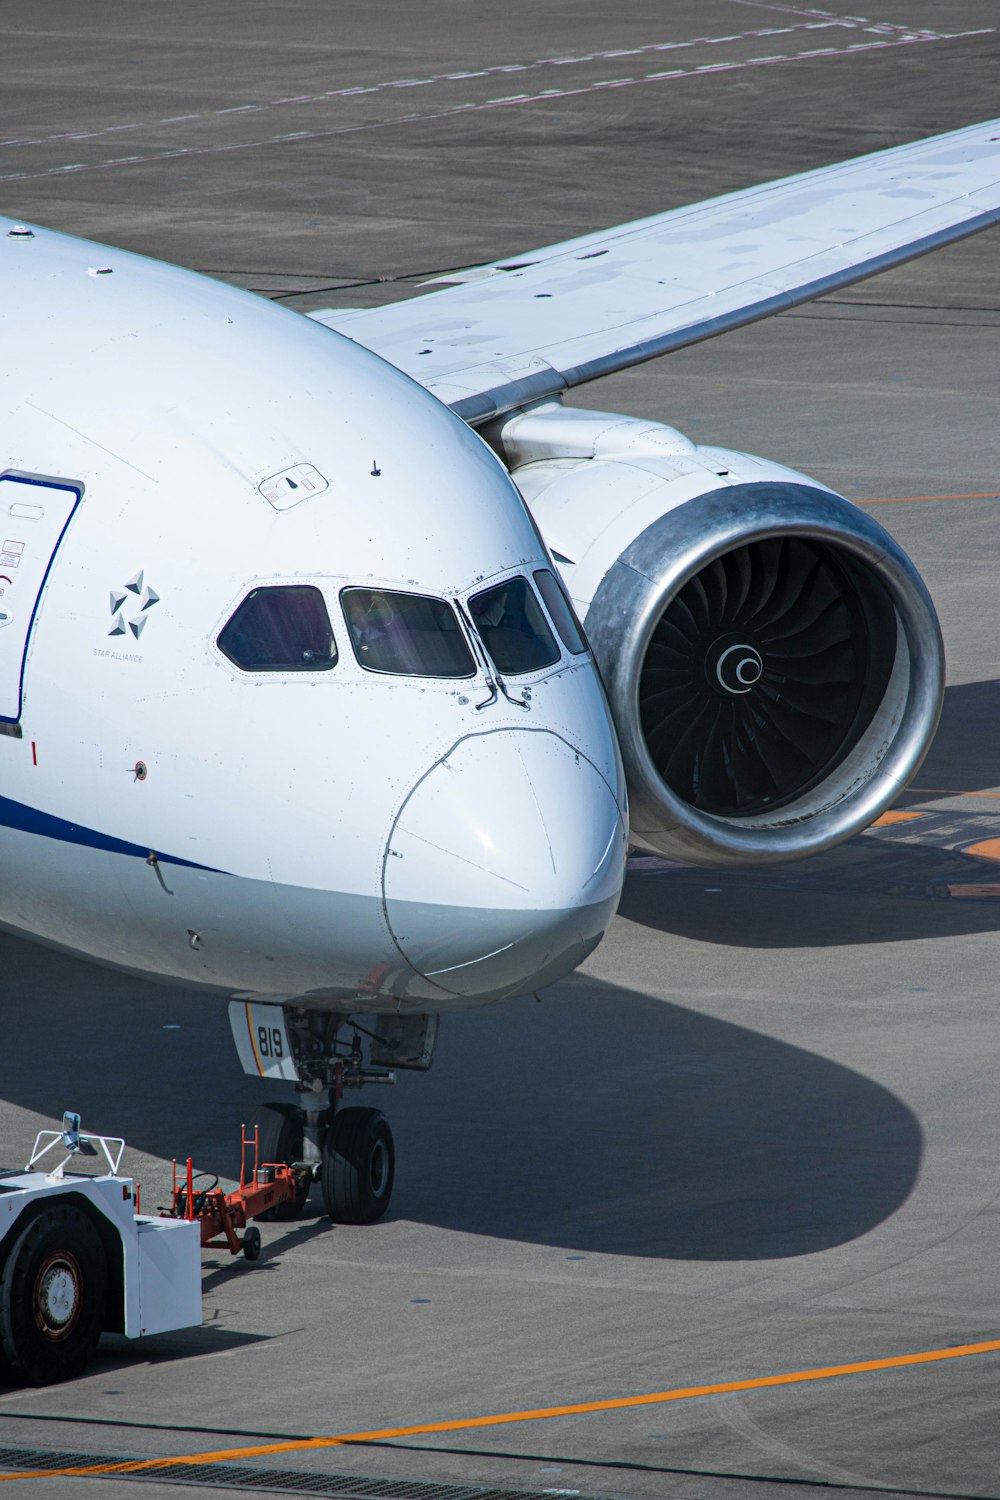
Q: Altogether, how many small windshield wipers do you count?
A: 2